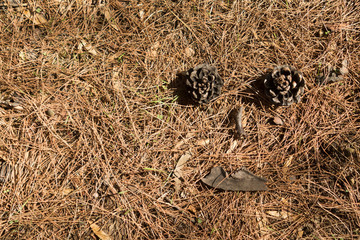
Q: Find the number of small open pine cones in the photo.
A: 2